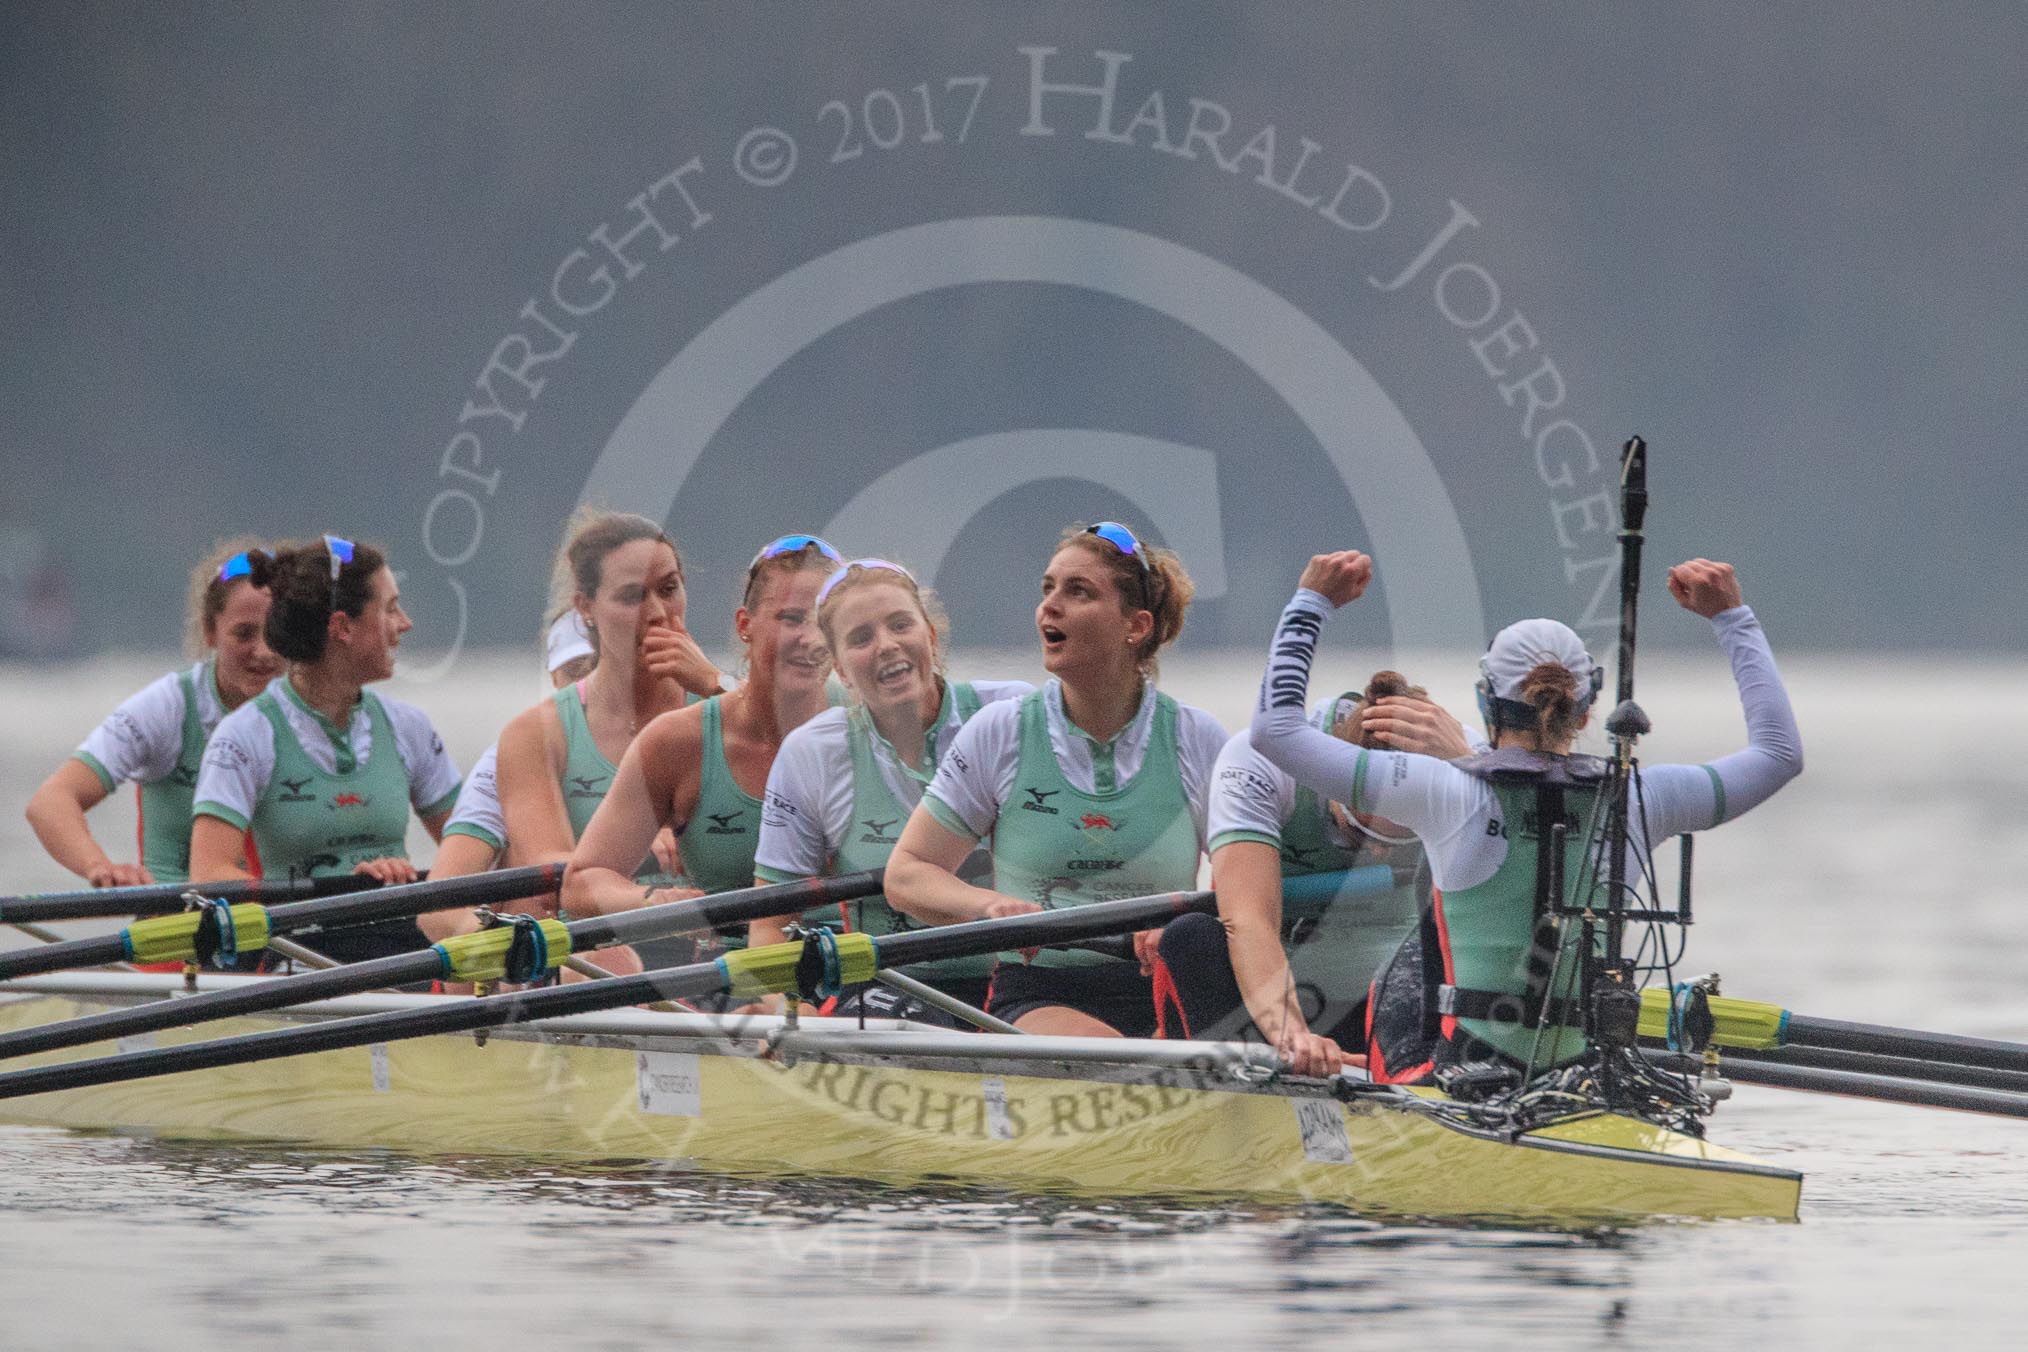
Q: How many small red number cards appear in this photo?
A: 0